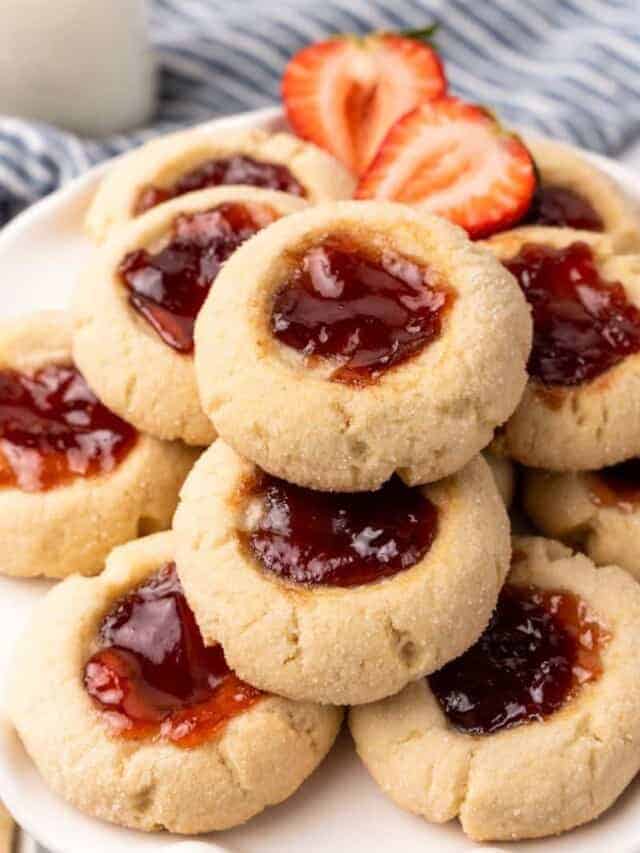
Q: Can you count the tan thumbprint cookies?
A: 10